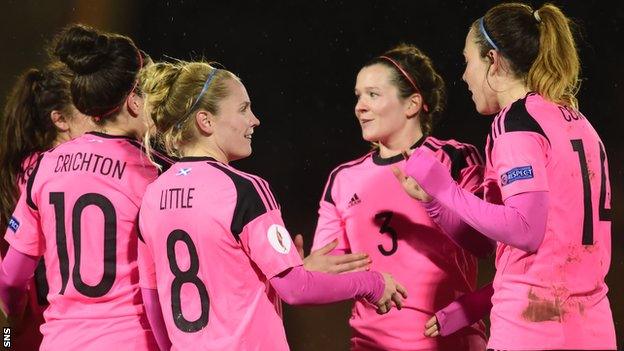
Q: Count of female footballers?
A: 5